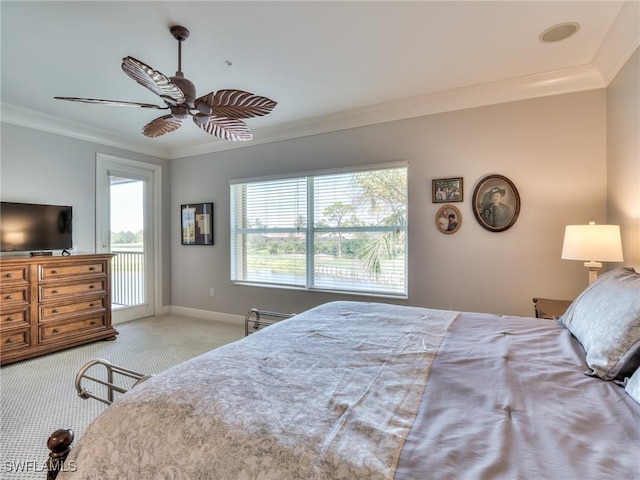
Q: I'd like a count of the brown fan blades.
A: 5